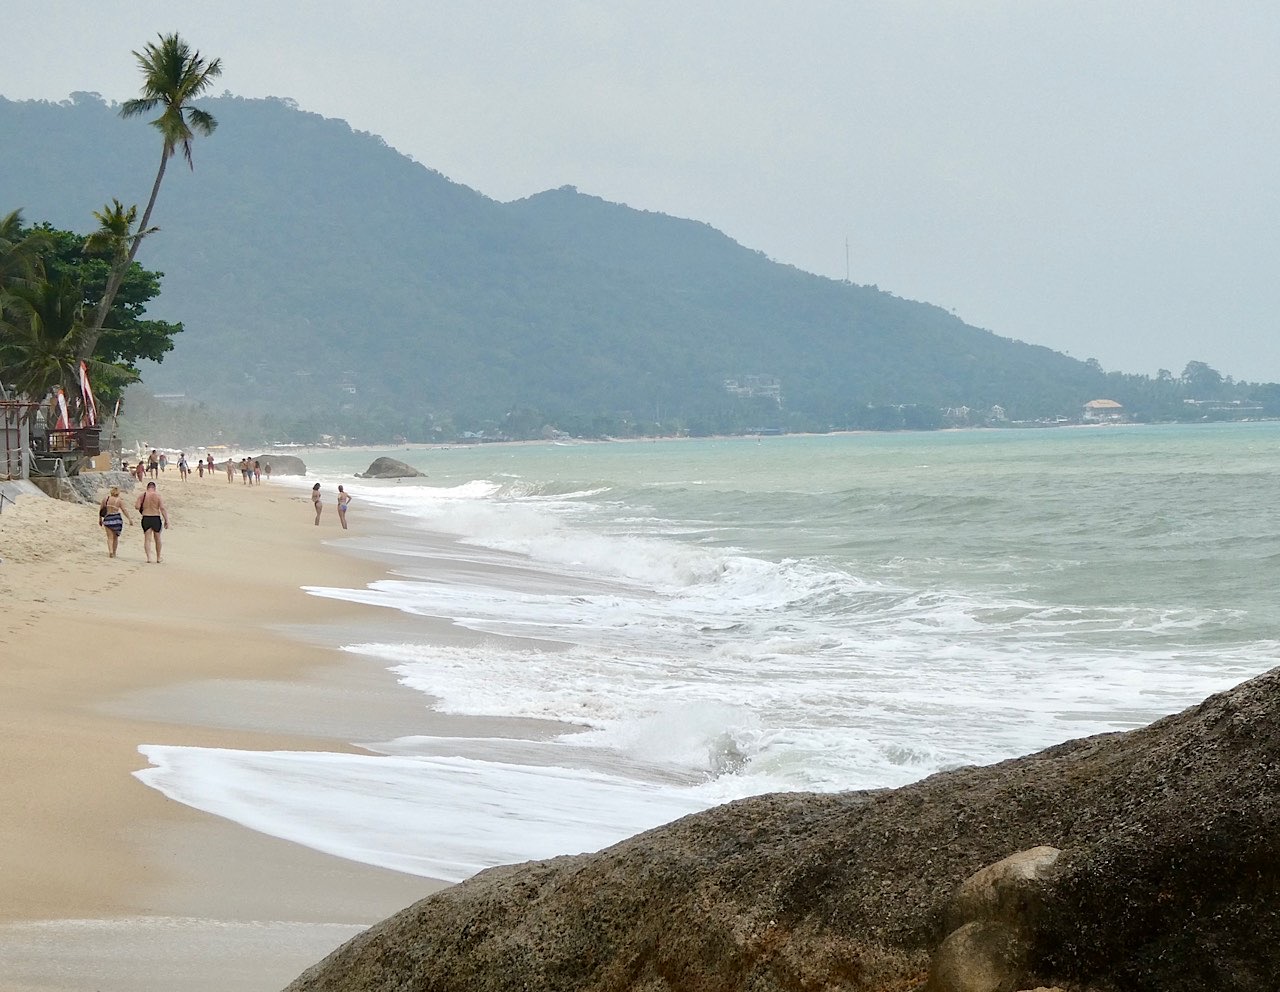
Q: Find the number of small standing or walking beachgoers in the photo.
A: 15